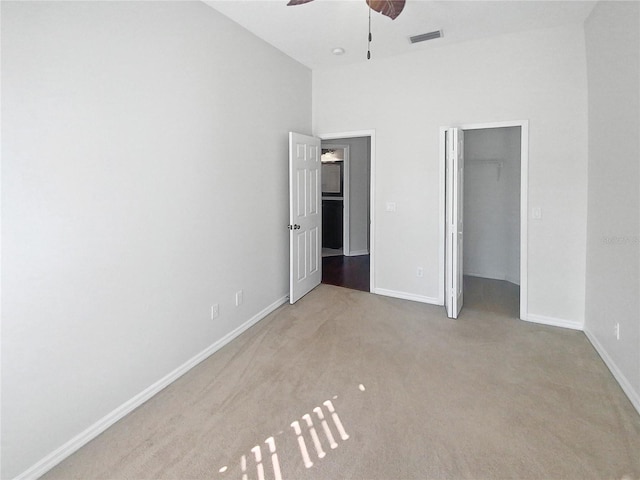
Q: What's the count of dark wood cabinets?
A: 1